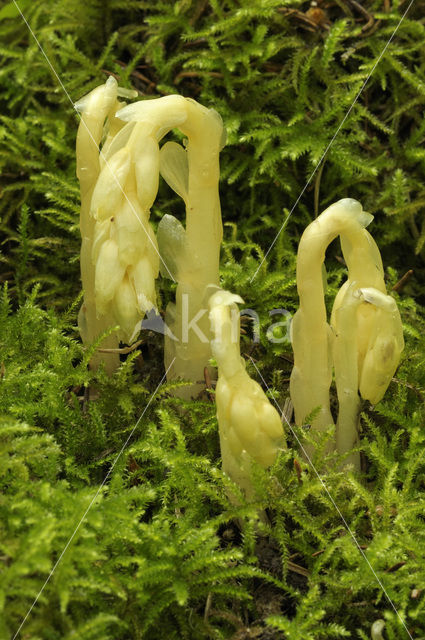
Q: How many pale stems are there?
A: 5